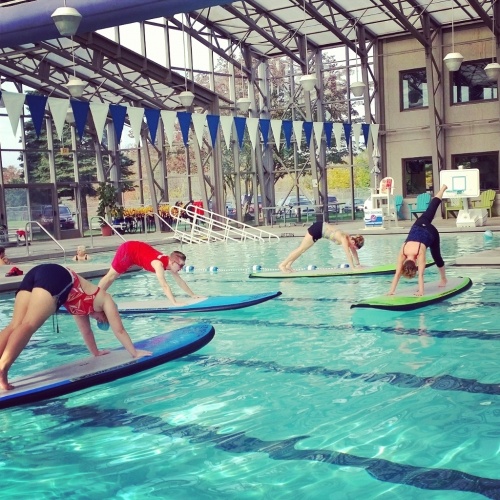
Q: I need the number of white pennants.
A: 14